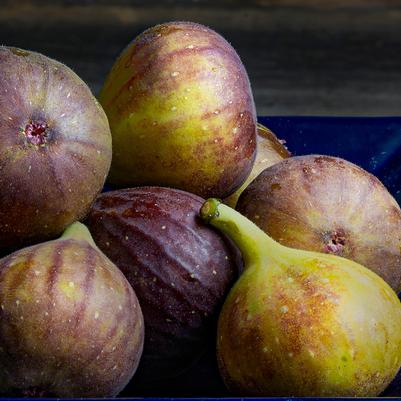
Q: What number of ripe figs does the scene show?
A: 7